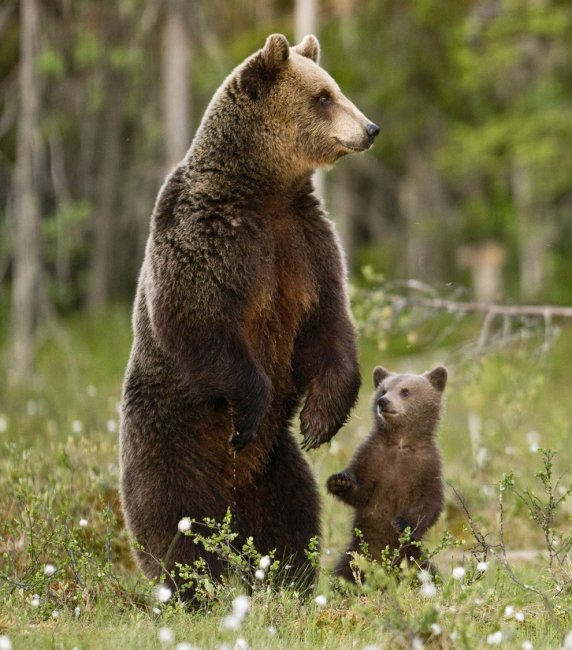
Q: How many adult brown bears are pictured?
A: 1